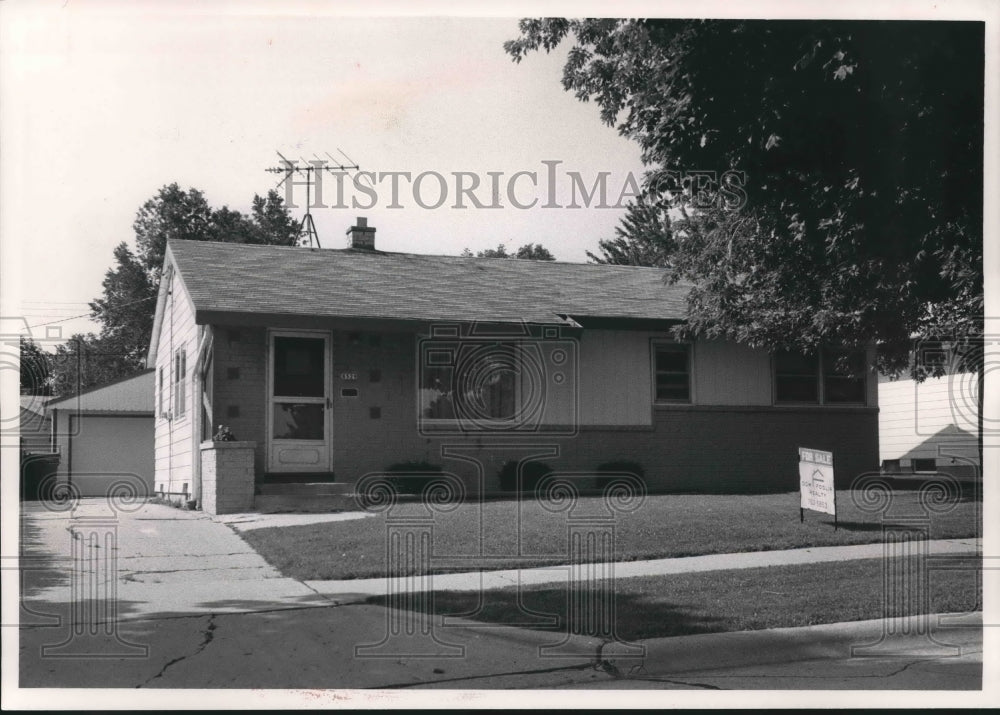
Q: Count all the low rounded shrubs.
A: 3